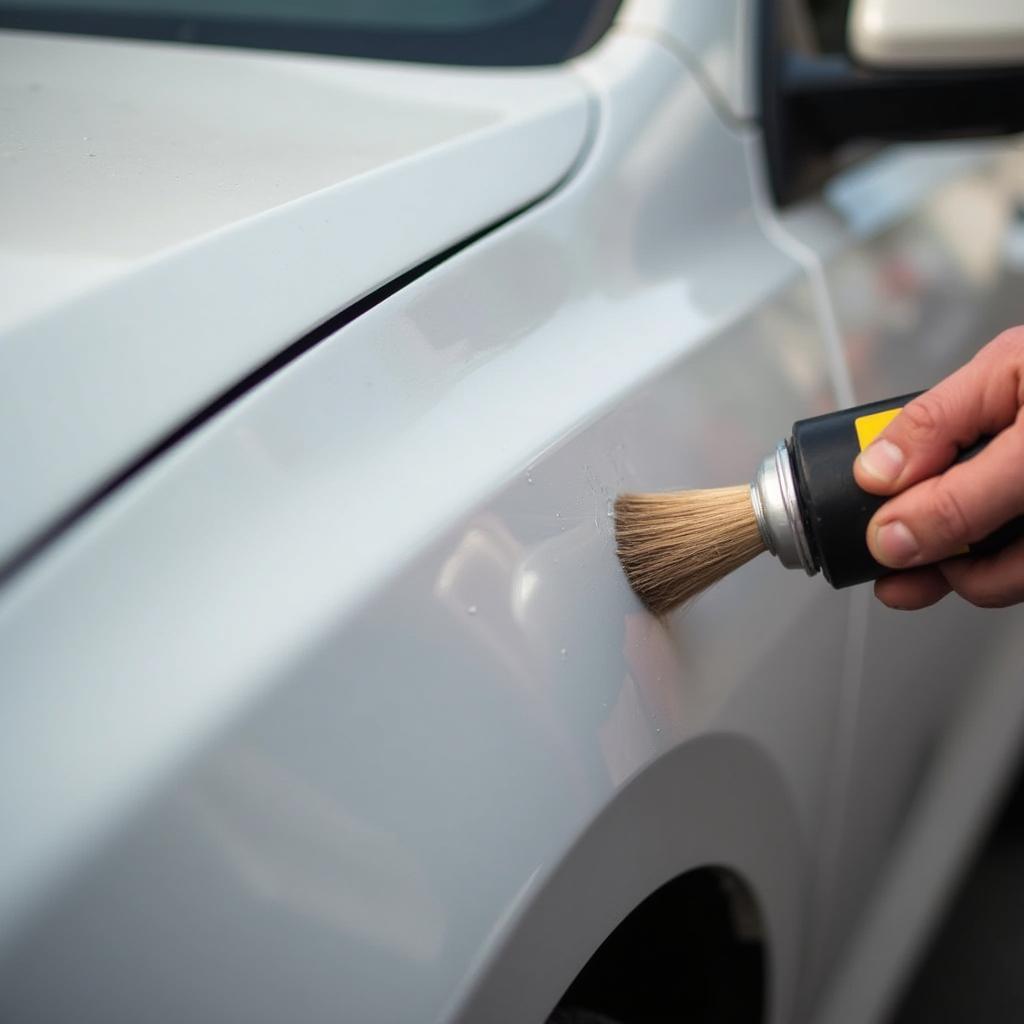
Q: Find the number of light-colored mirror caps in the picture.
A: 1